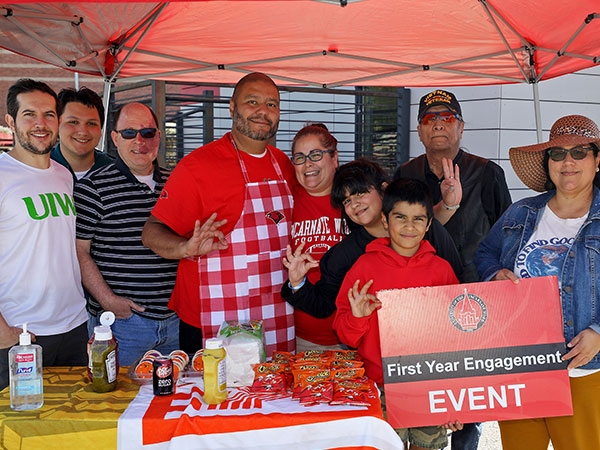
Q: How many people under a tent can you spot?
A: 9